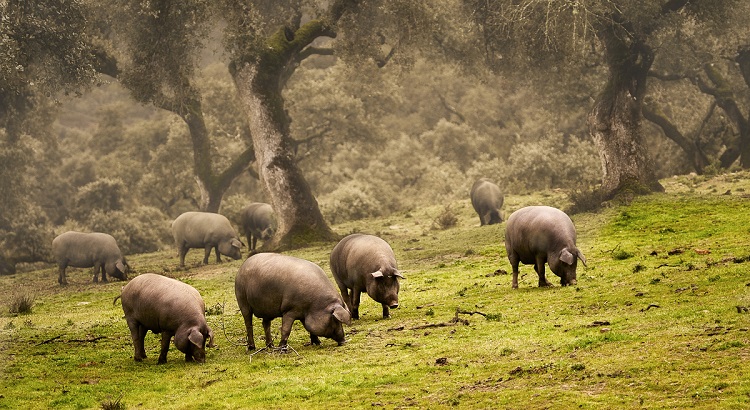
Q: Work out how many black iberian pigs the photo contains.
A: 8